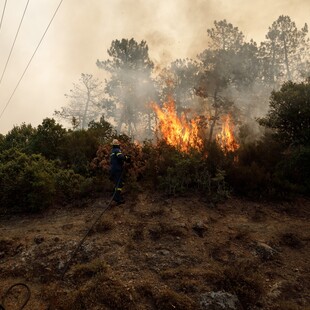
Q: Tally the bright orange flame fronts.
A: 2